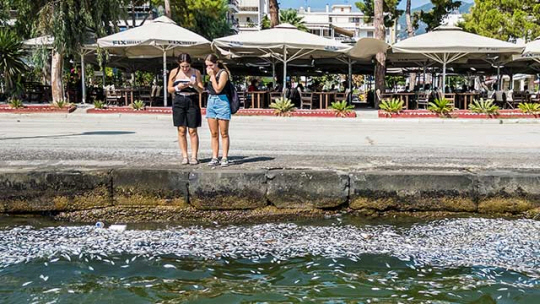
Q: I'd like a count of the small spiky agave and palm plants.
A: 10